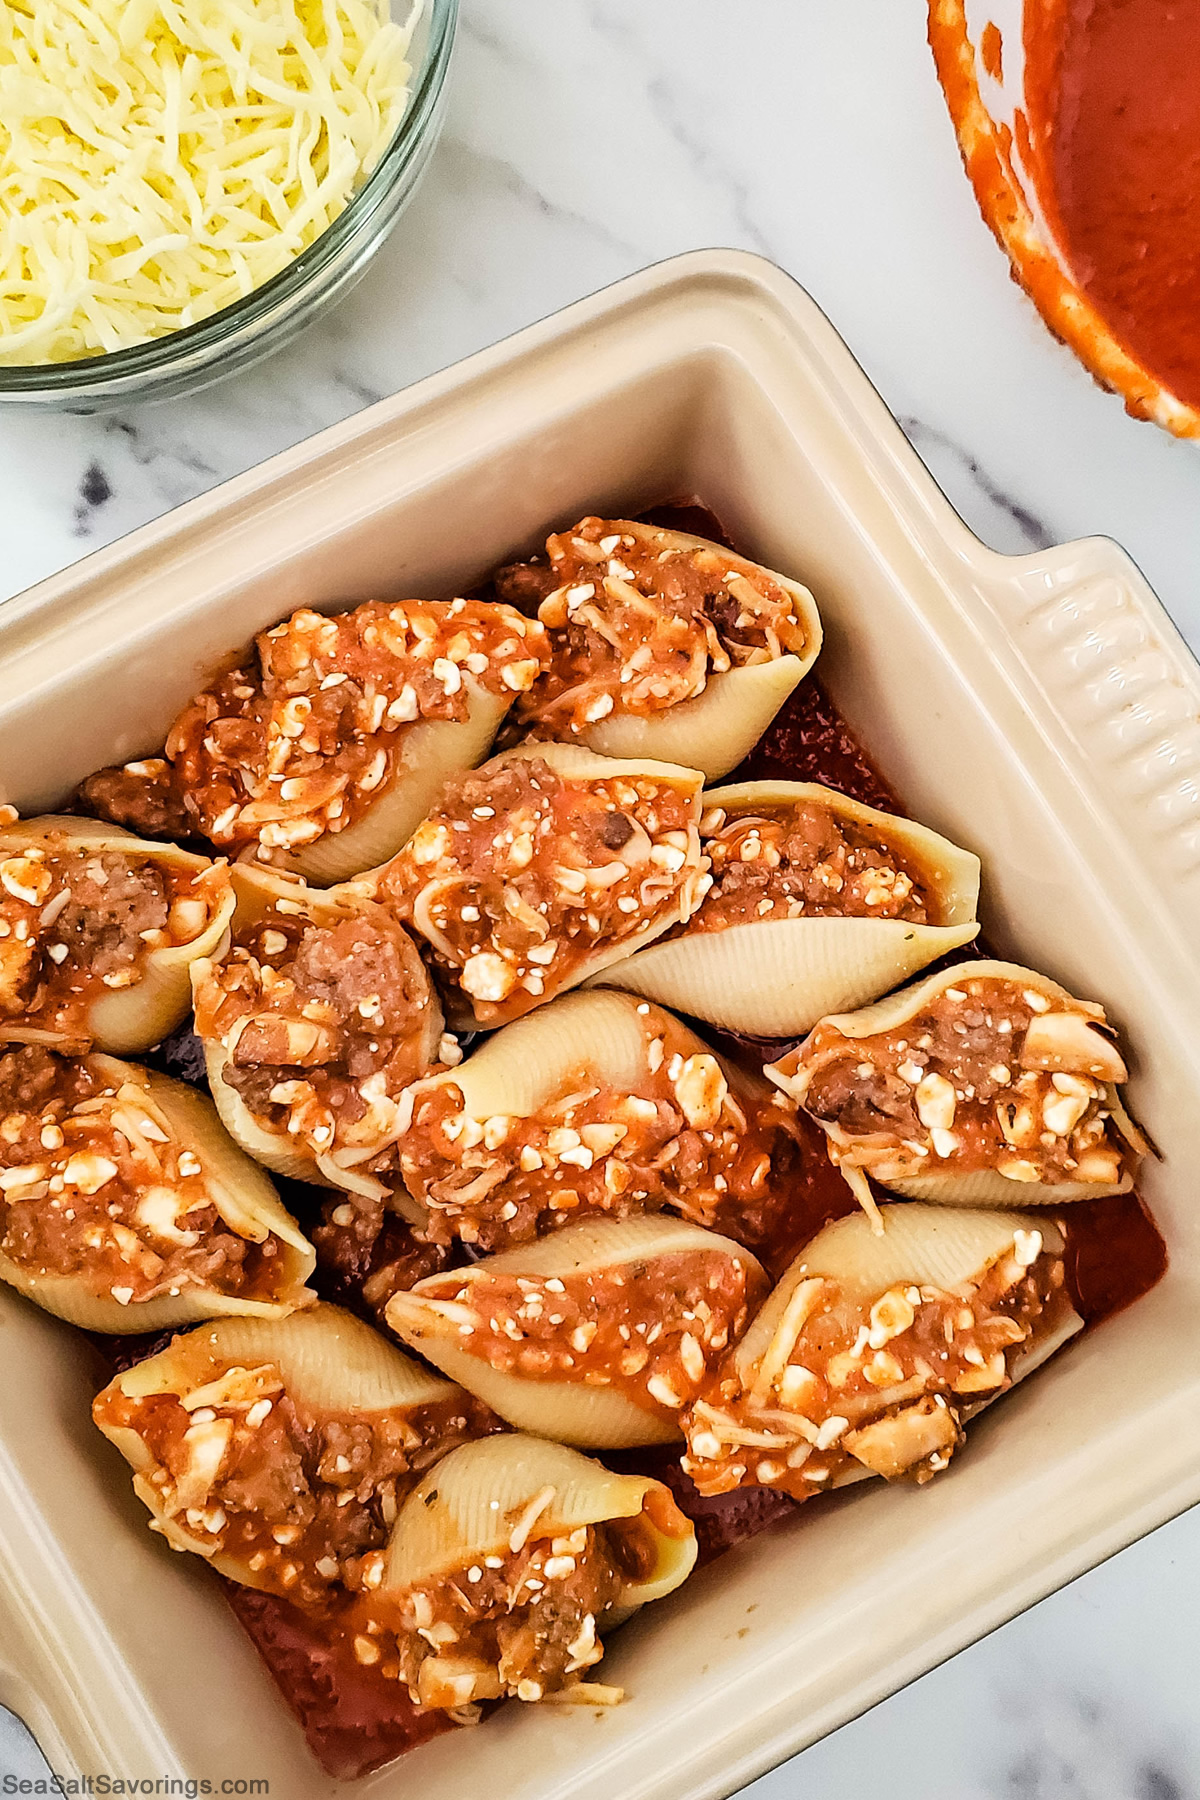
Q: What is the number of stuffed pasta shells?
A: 13